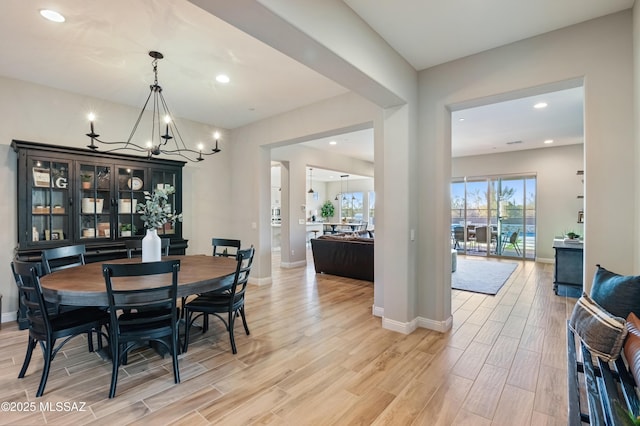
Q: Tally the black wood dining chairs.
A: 6